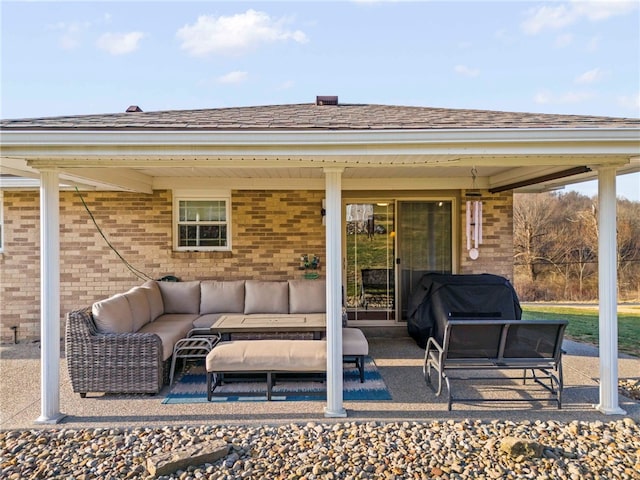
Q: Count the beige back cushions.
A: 7